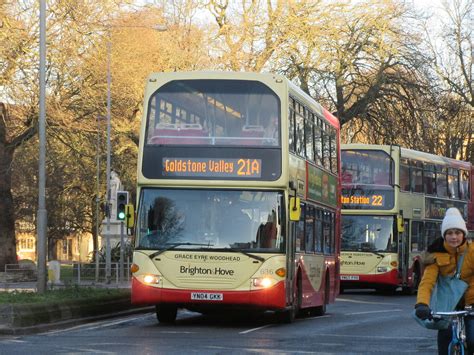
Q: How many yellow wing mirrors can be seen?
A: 3